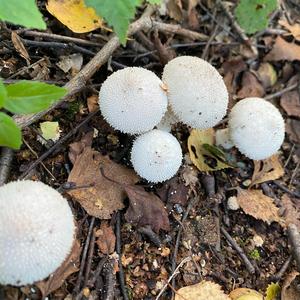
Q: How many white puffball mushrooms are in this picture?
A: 5